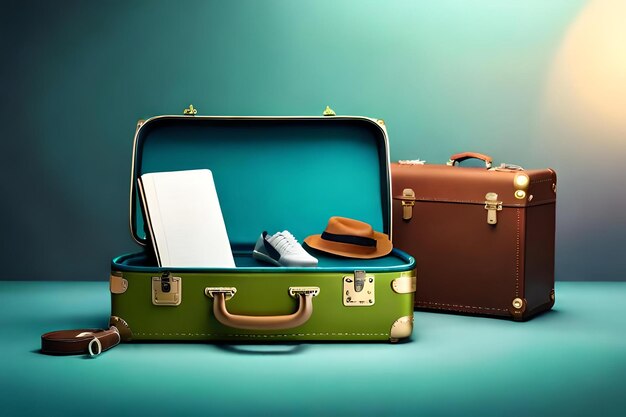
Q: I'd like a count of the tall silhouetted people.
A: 0